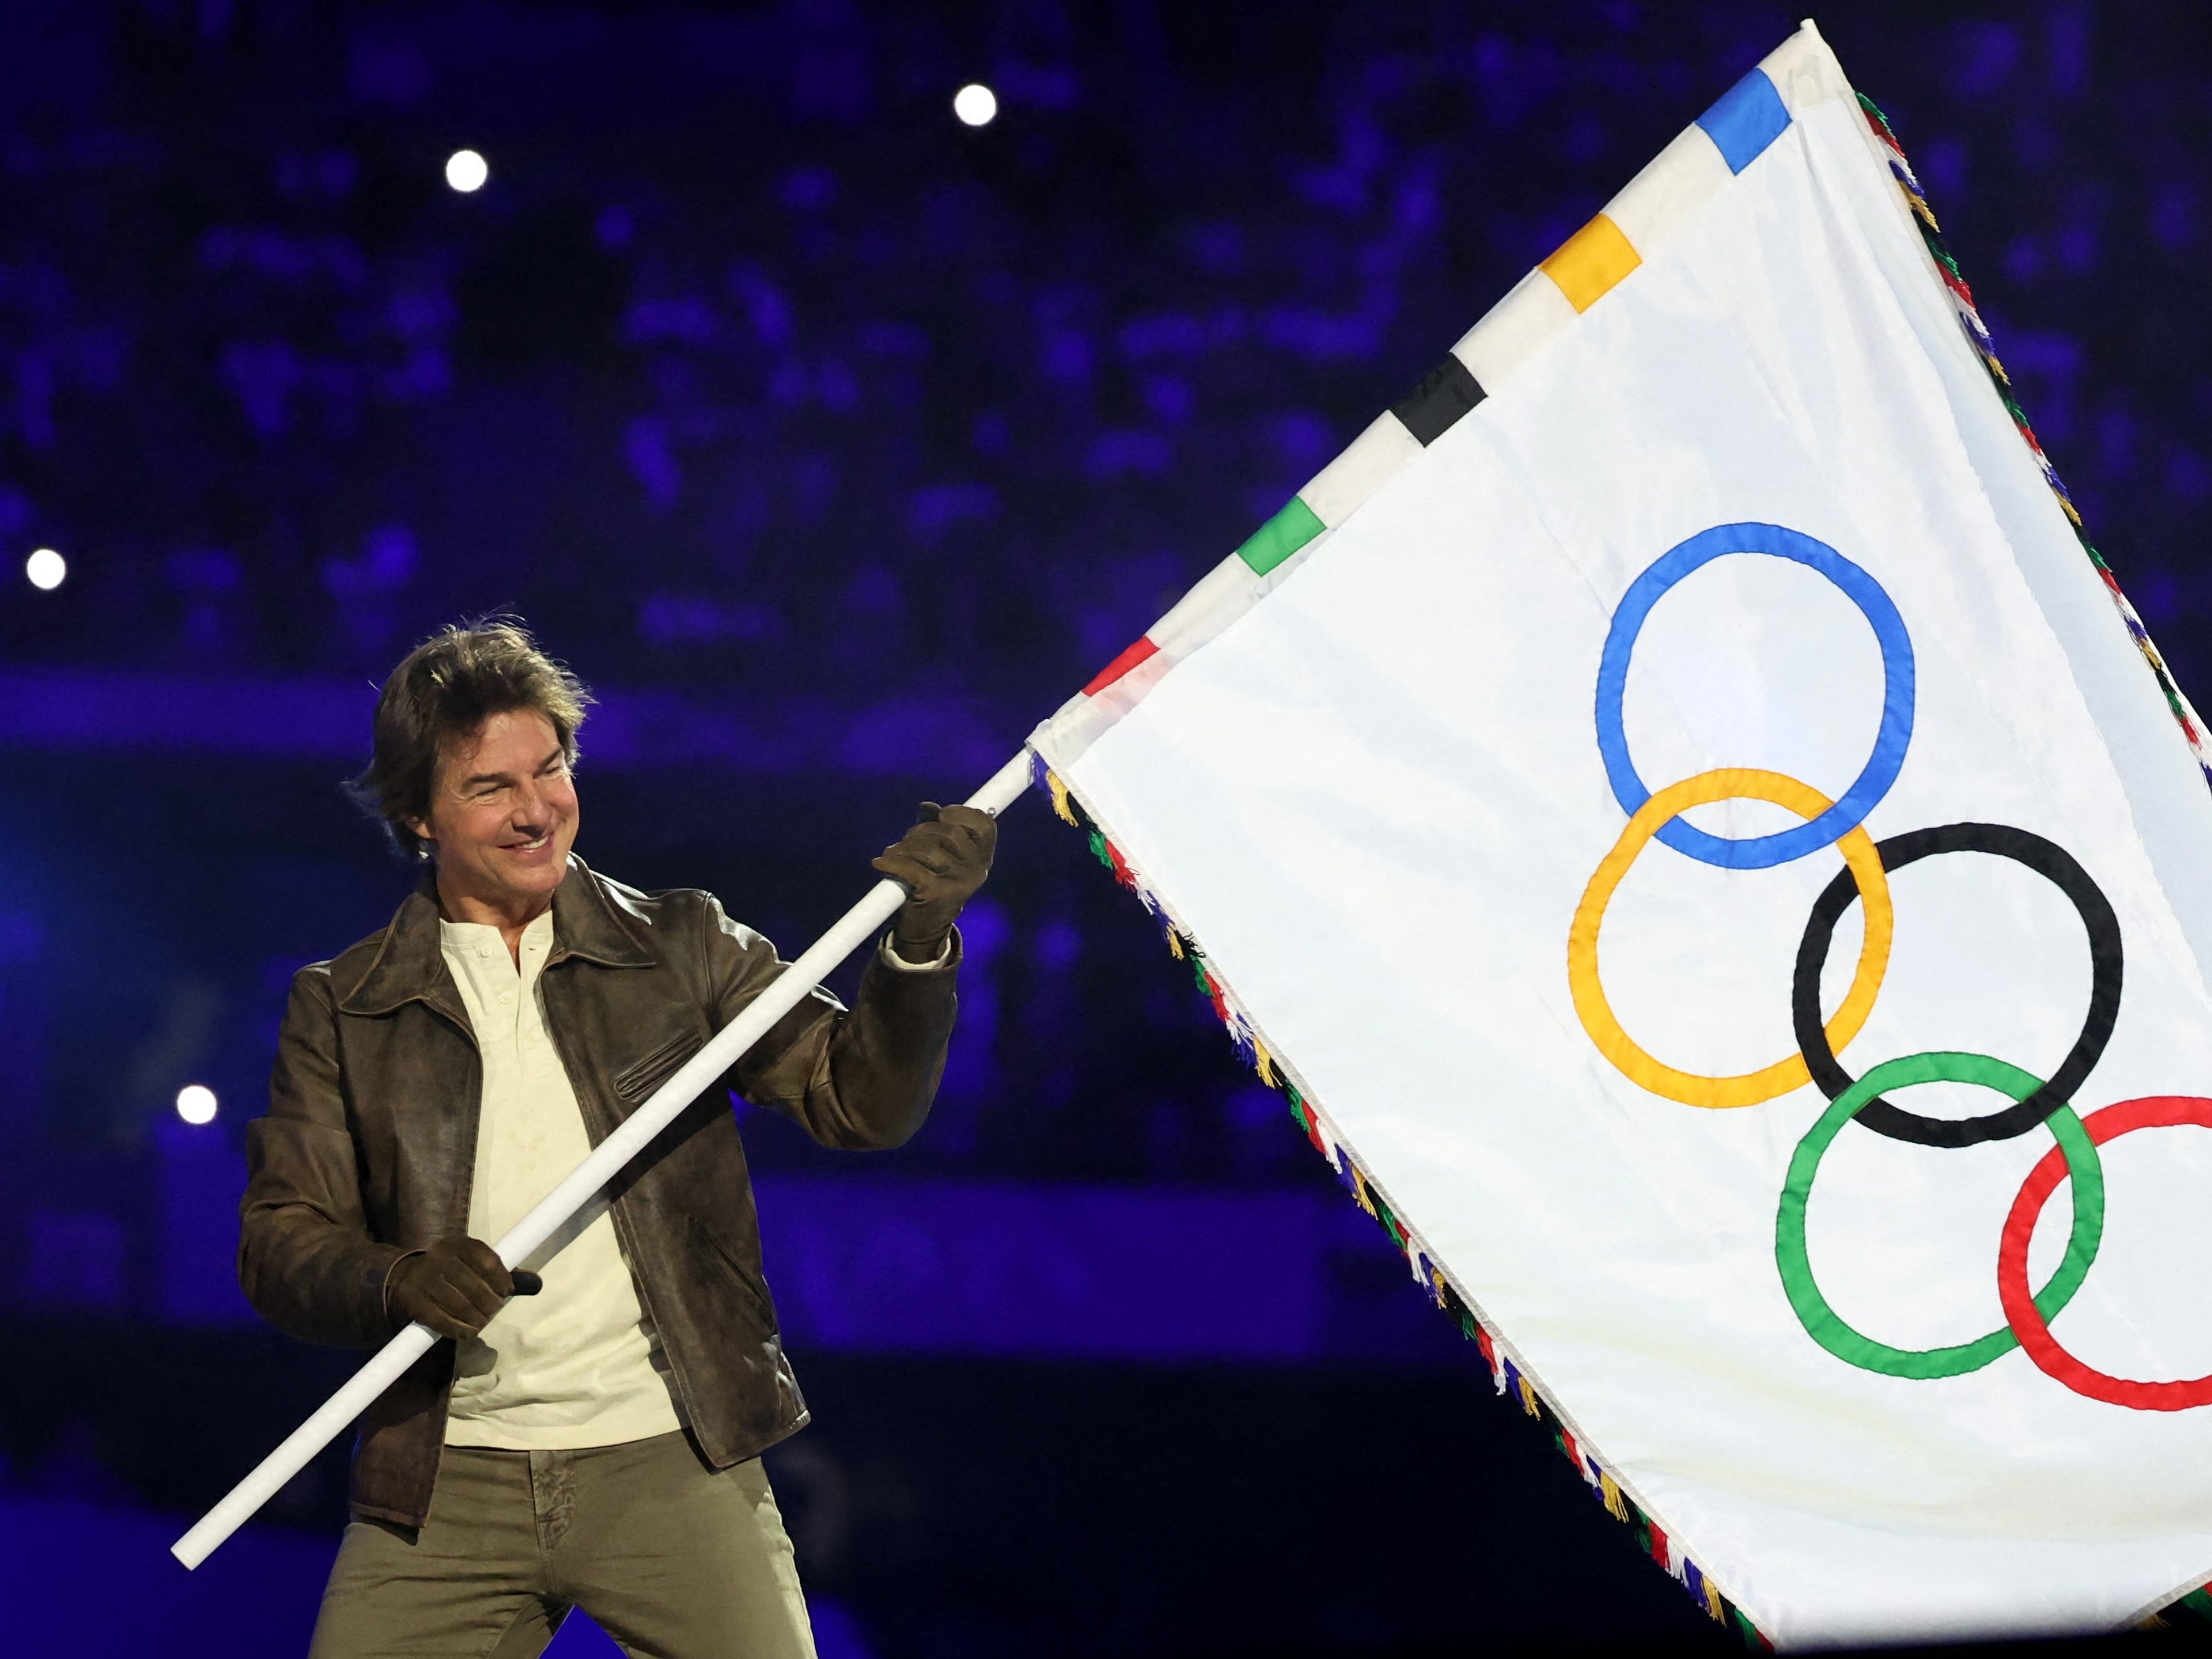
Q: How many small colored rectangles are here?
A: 5